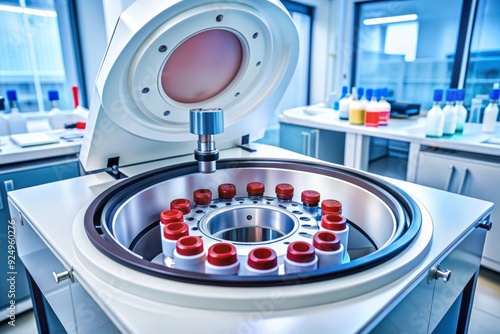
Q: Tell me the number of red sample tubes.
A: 15